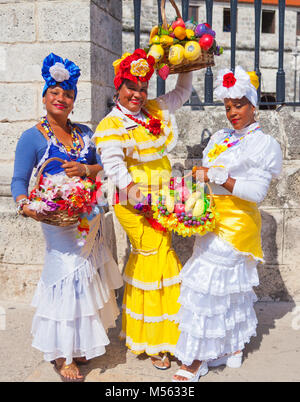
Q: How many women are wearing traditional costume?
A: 3